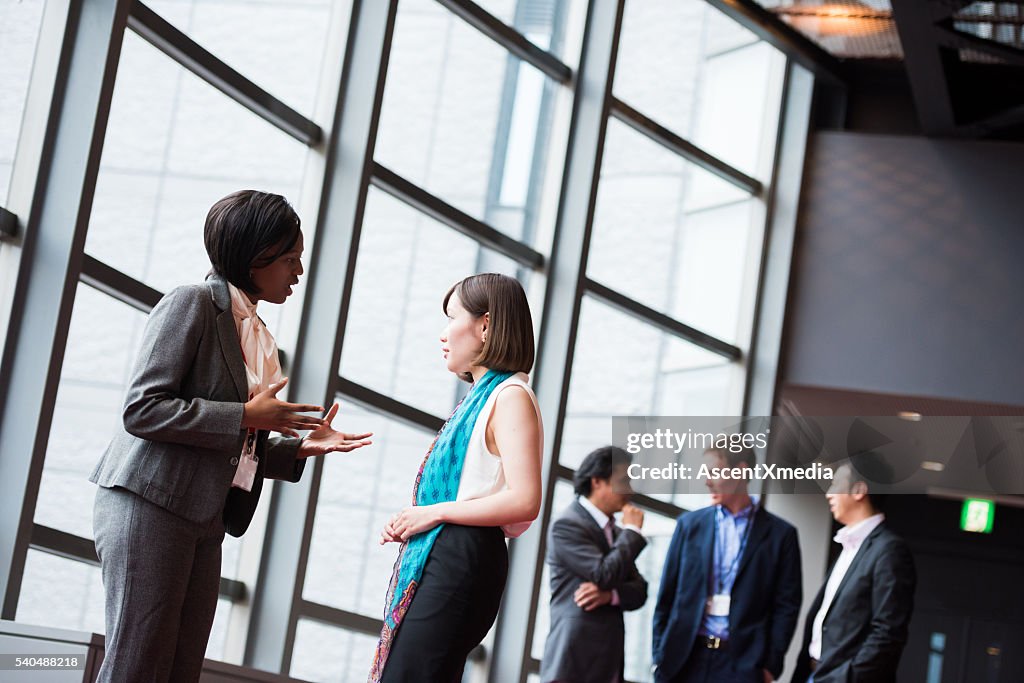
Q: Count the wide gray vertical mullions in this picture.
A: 4